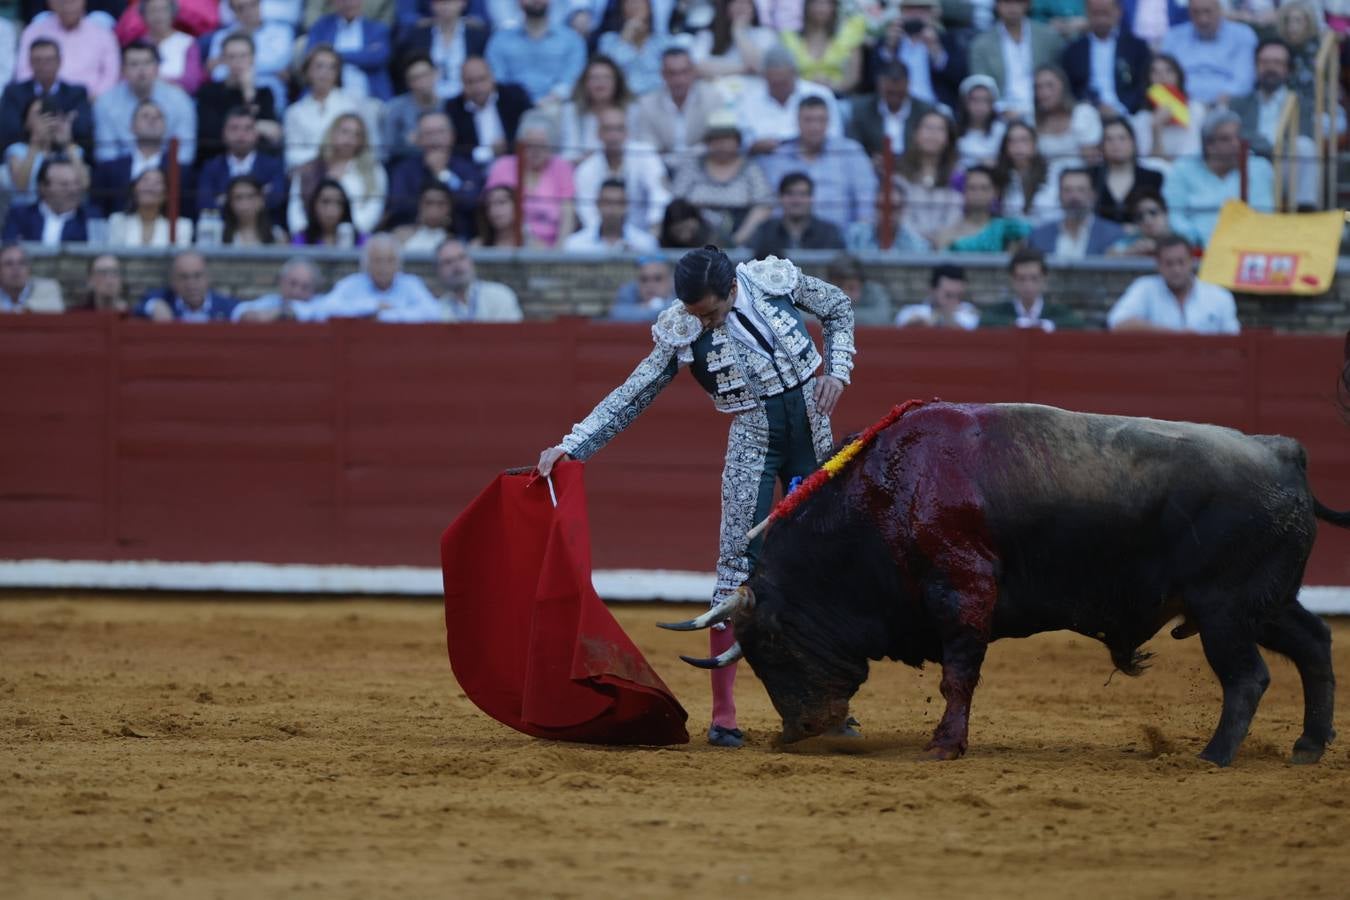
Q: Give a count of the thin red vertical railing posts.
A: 4